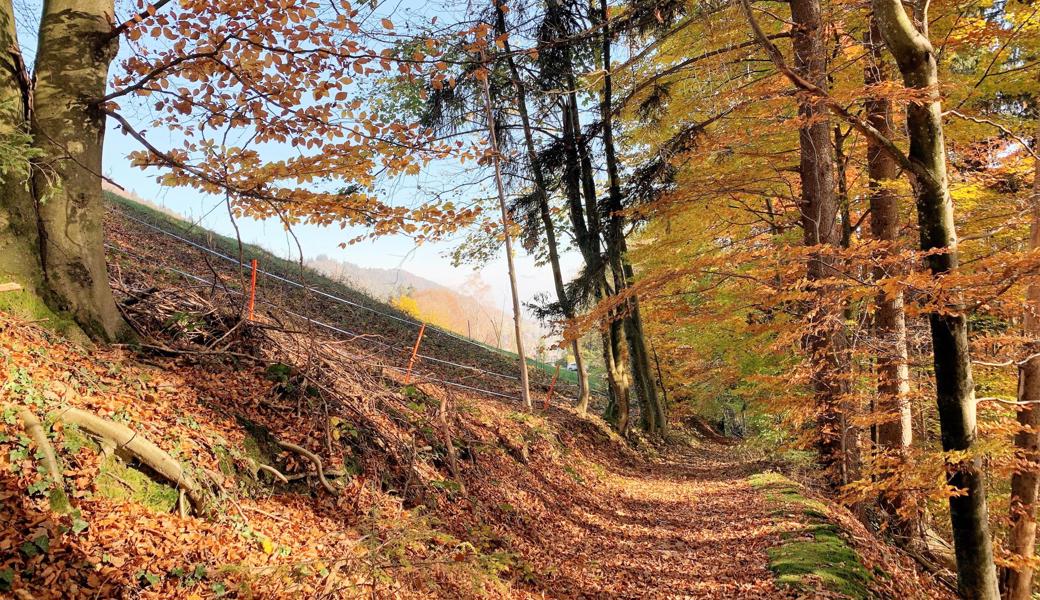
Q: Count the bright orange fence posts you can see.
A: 3